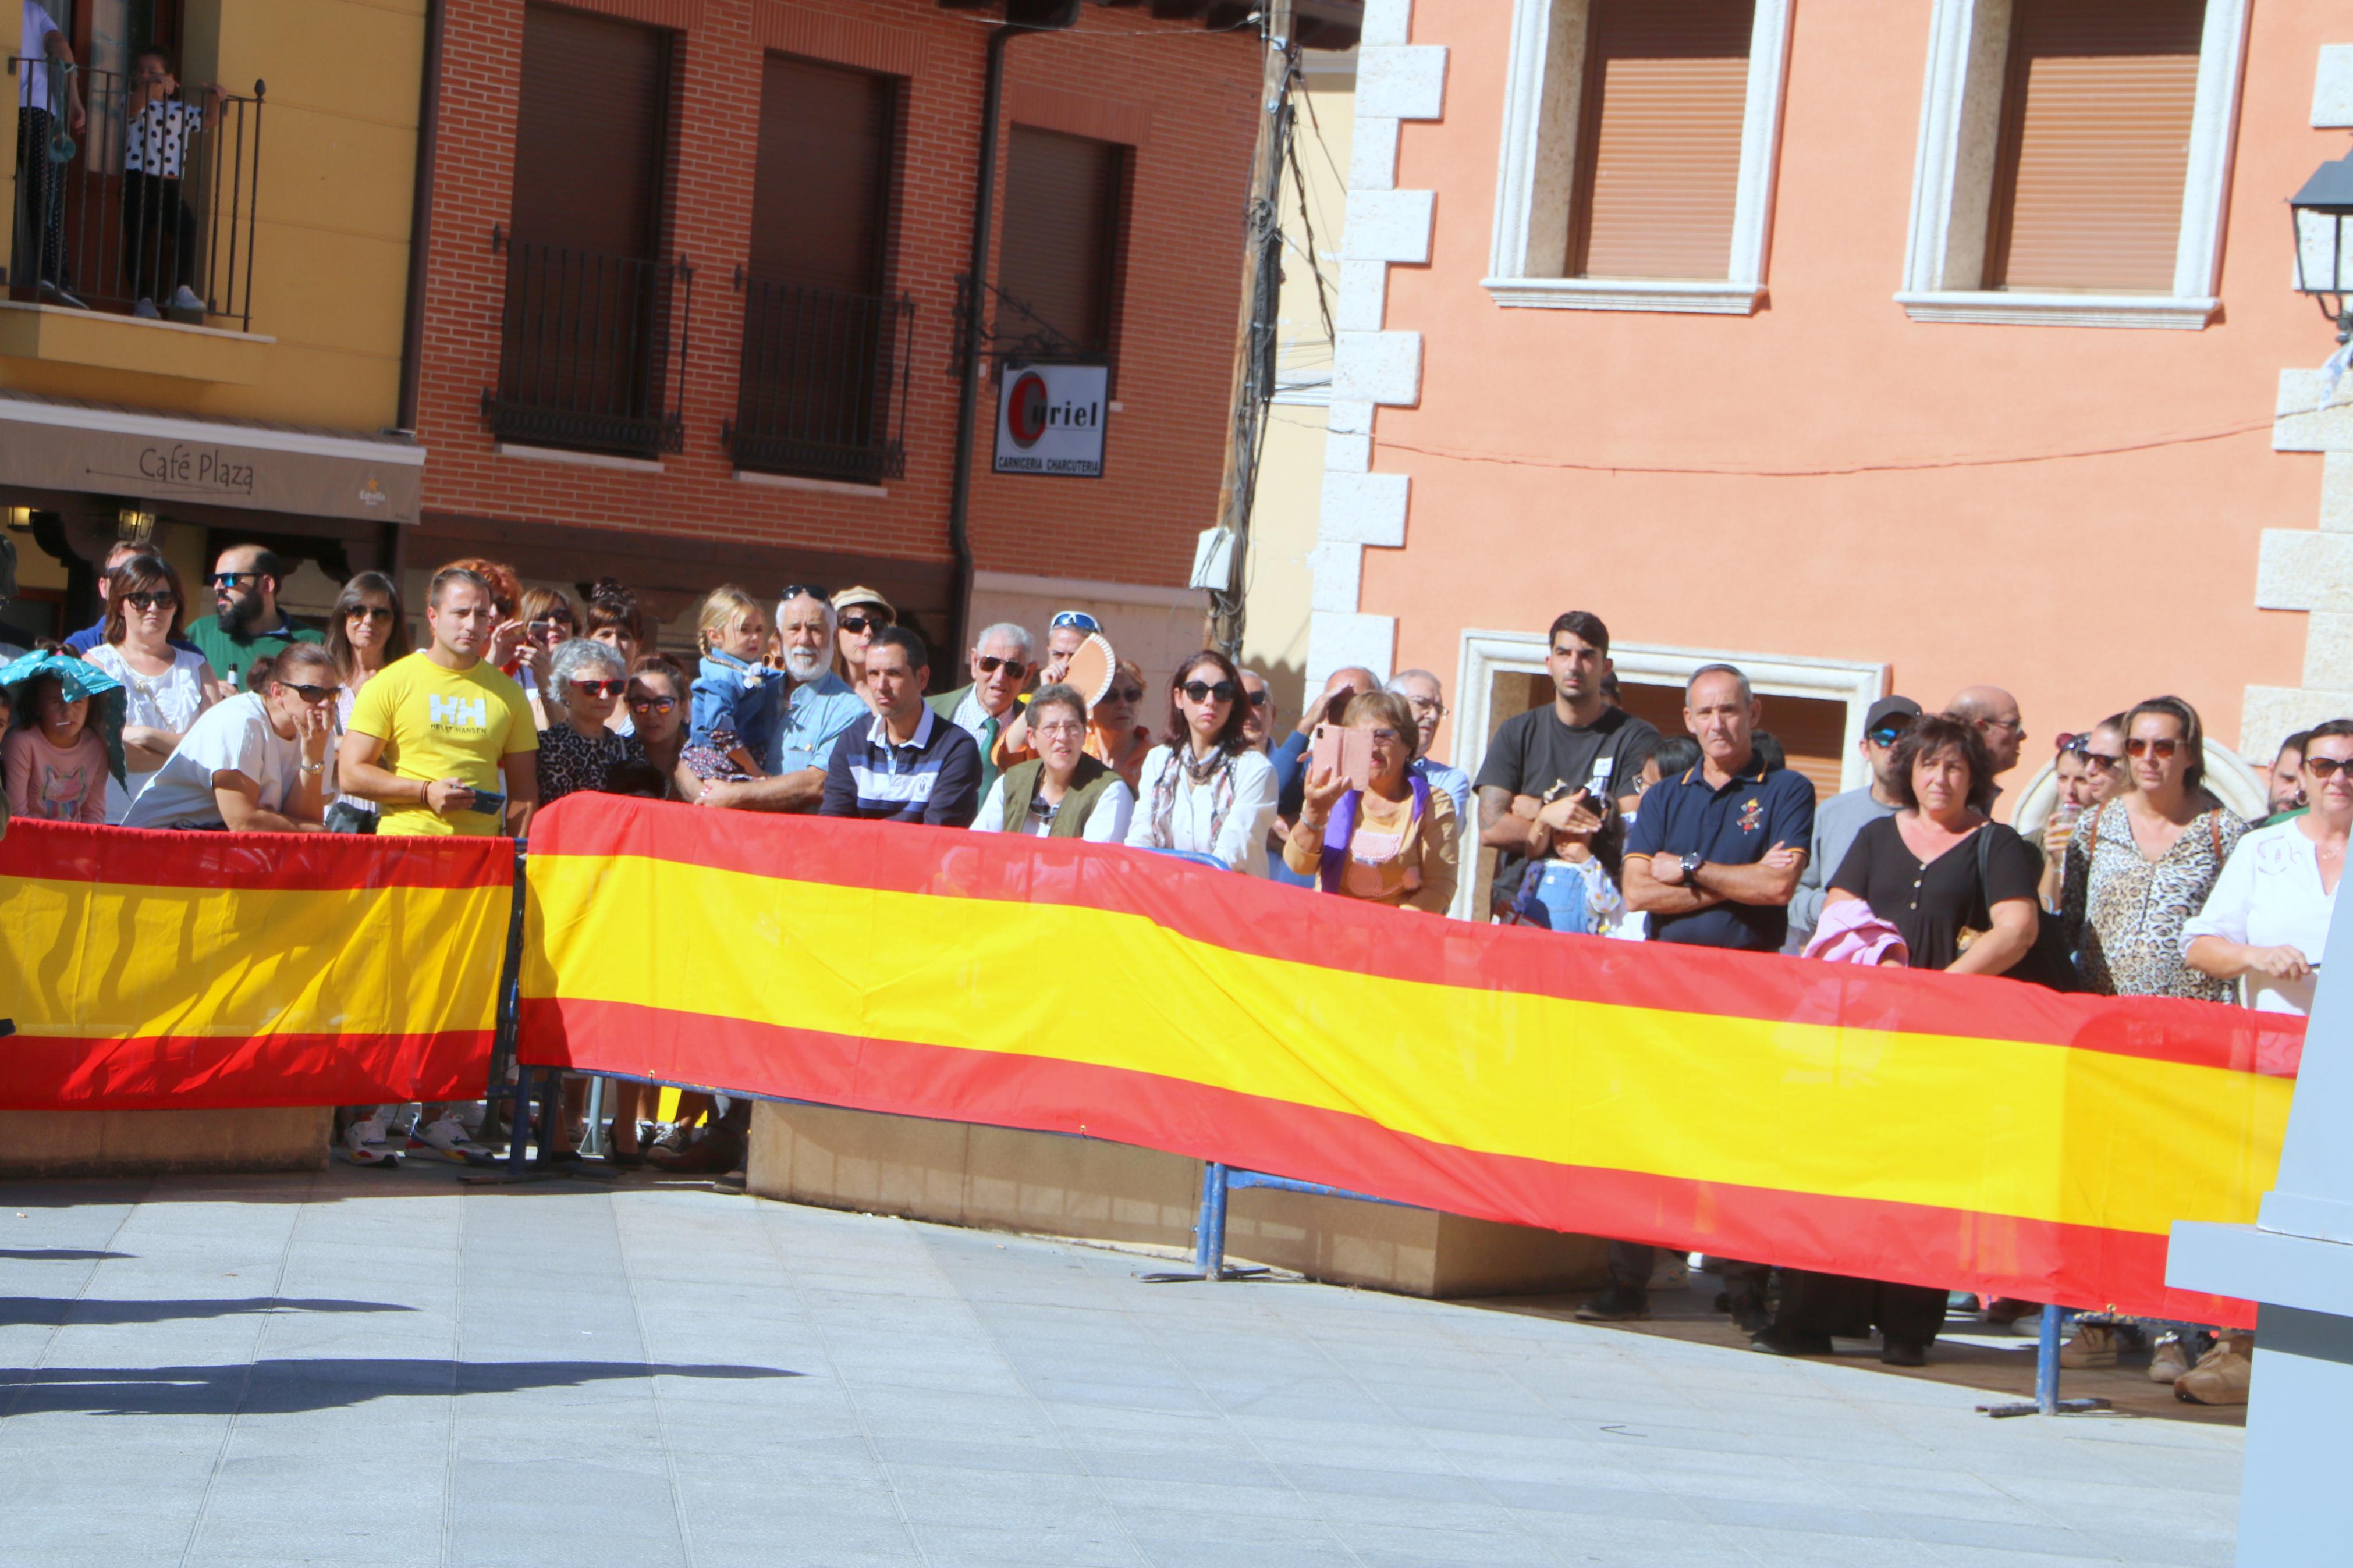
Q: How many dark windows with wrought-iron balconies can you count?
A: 2